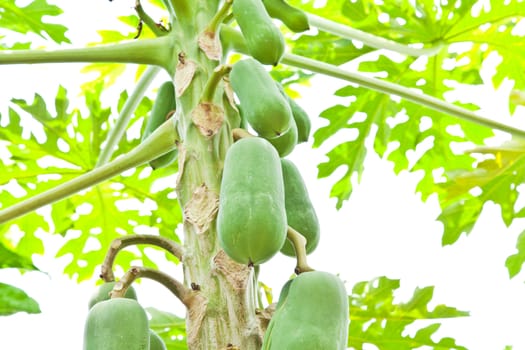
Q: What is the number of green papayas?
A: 13